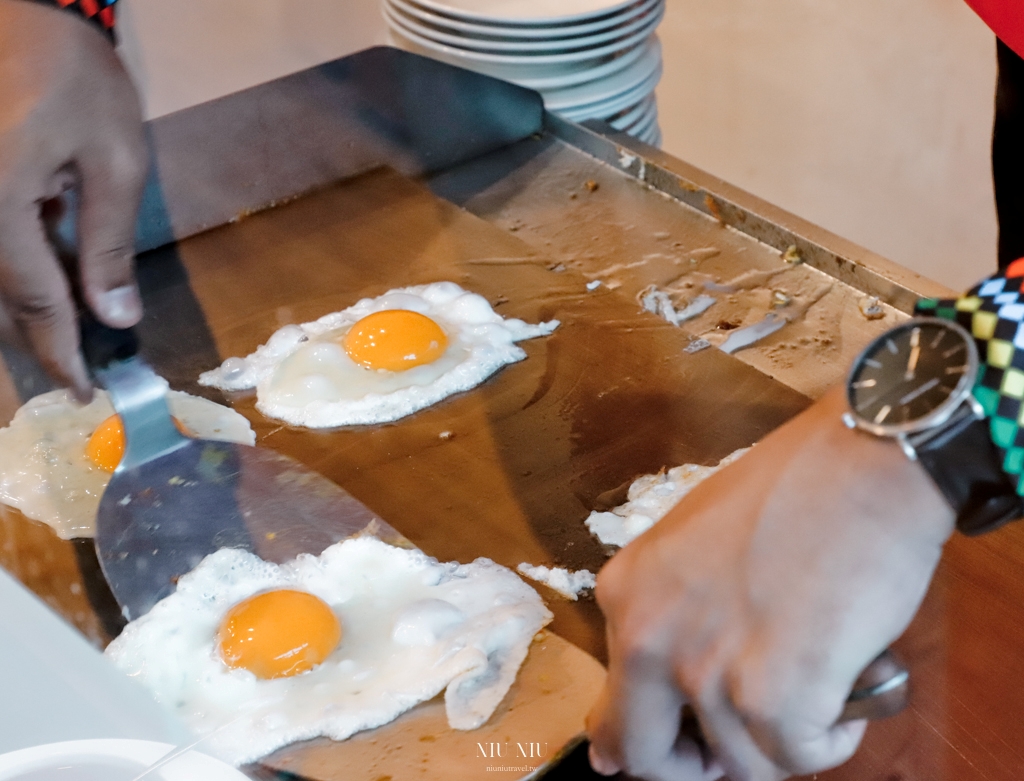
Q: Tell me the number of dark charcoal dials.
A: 1